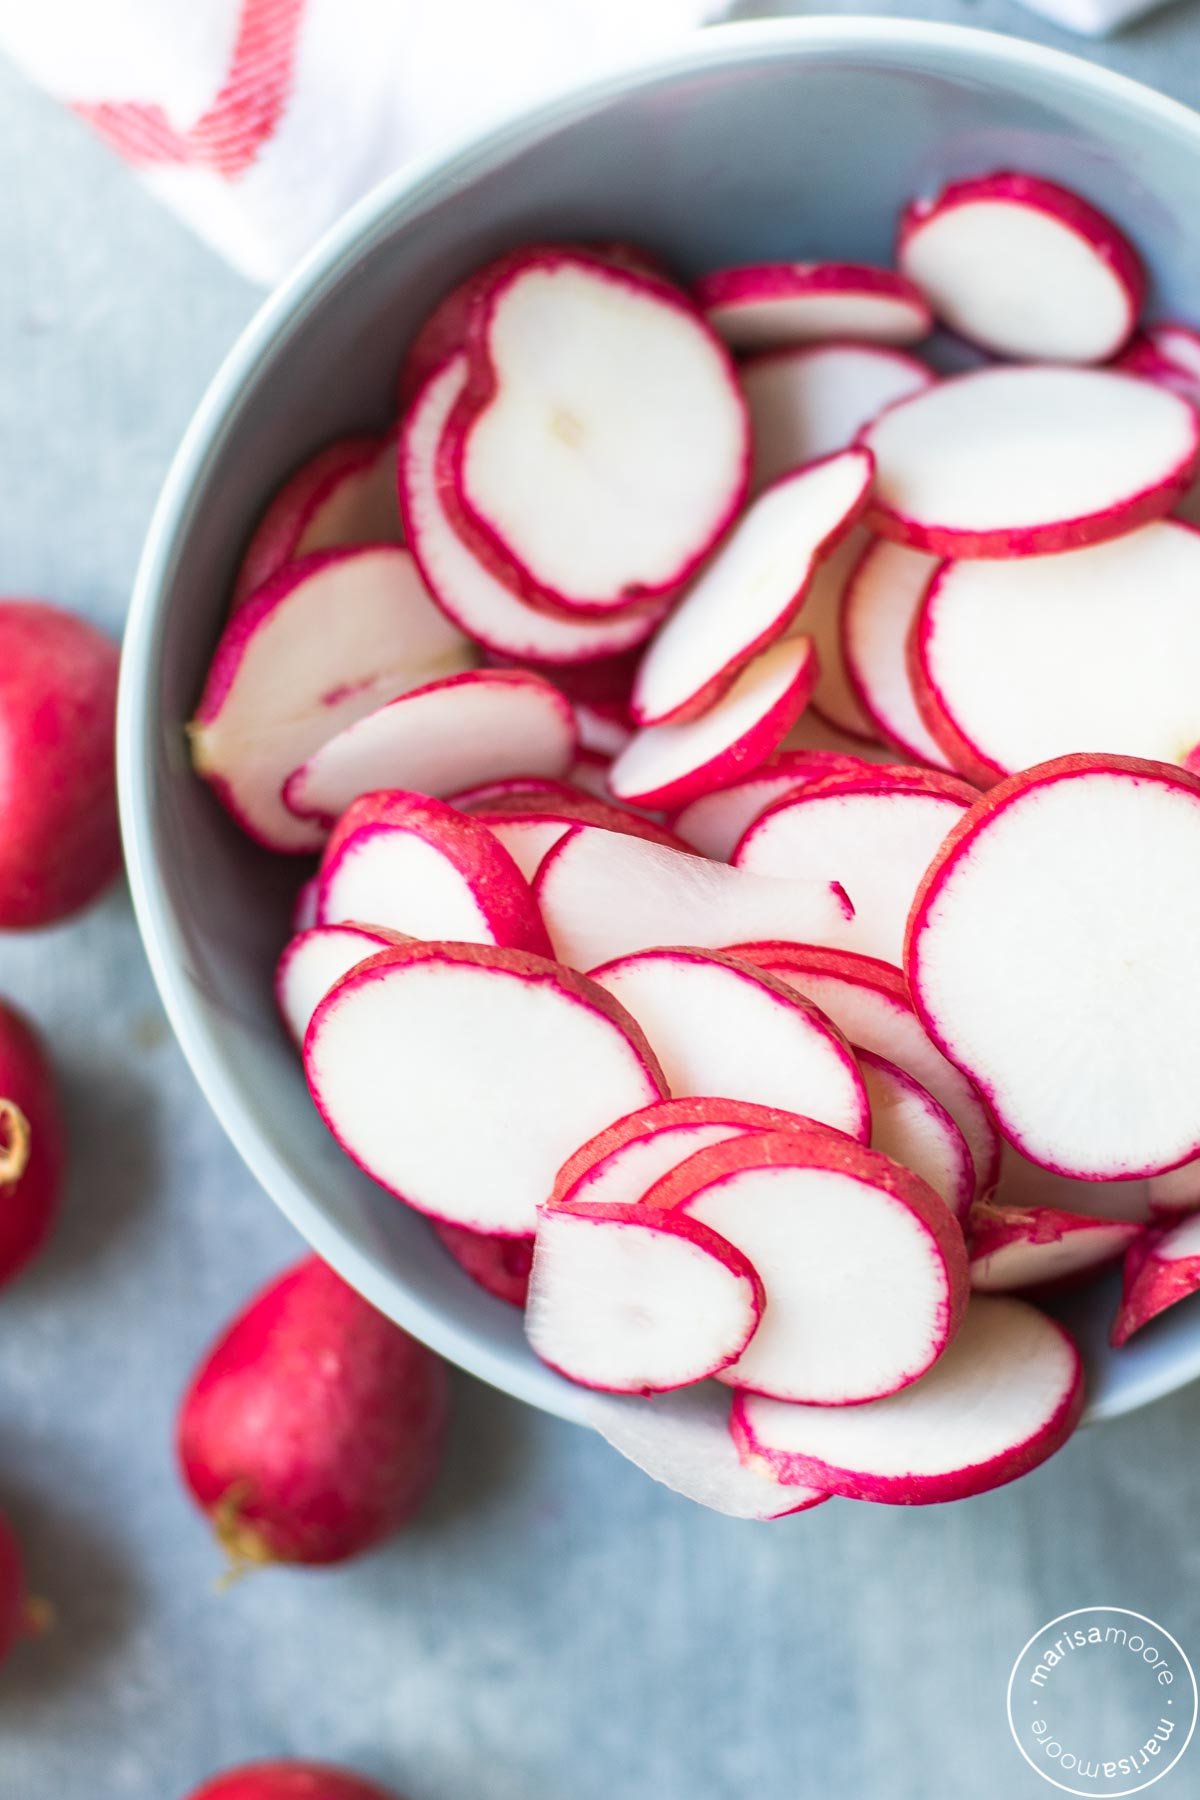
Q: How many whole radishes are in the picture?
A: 5